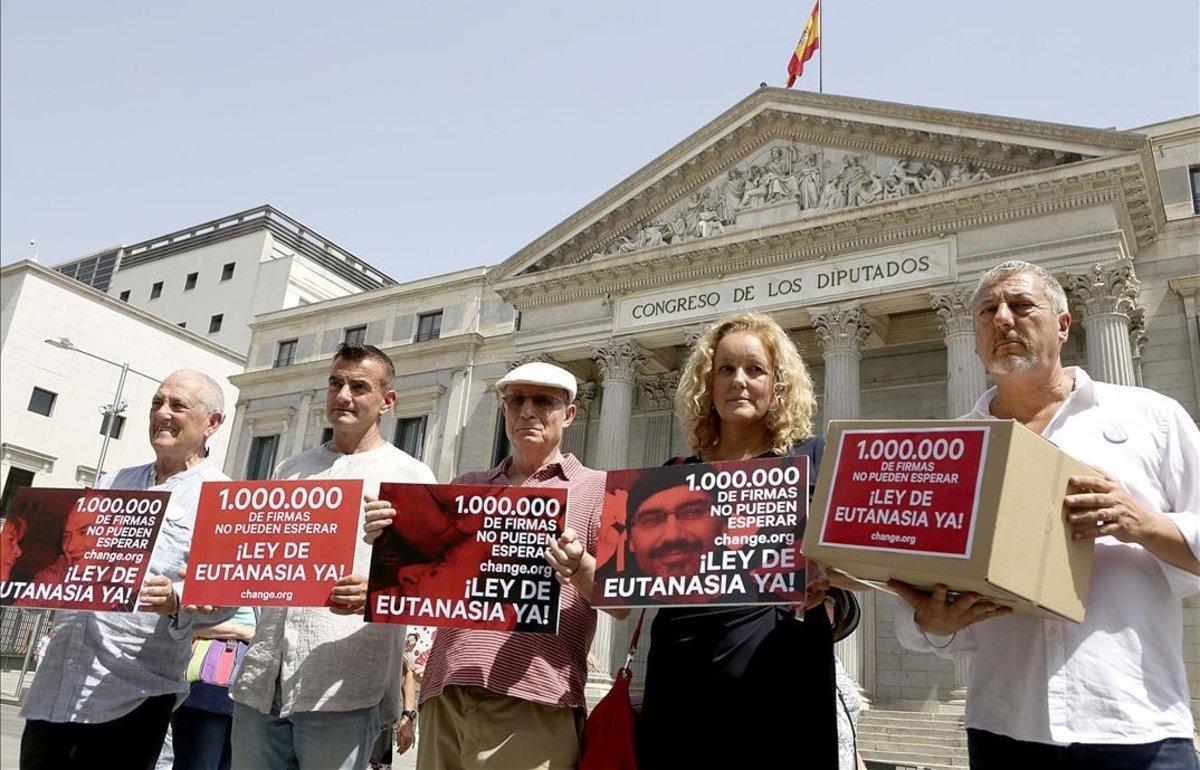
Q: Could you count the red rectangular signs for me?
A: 5